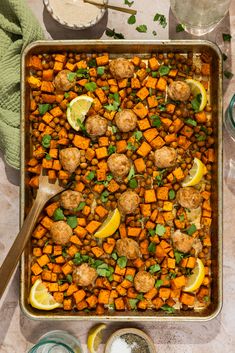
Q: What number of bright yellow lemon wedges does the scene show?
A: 7